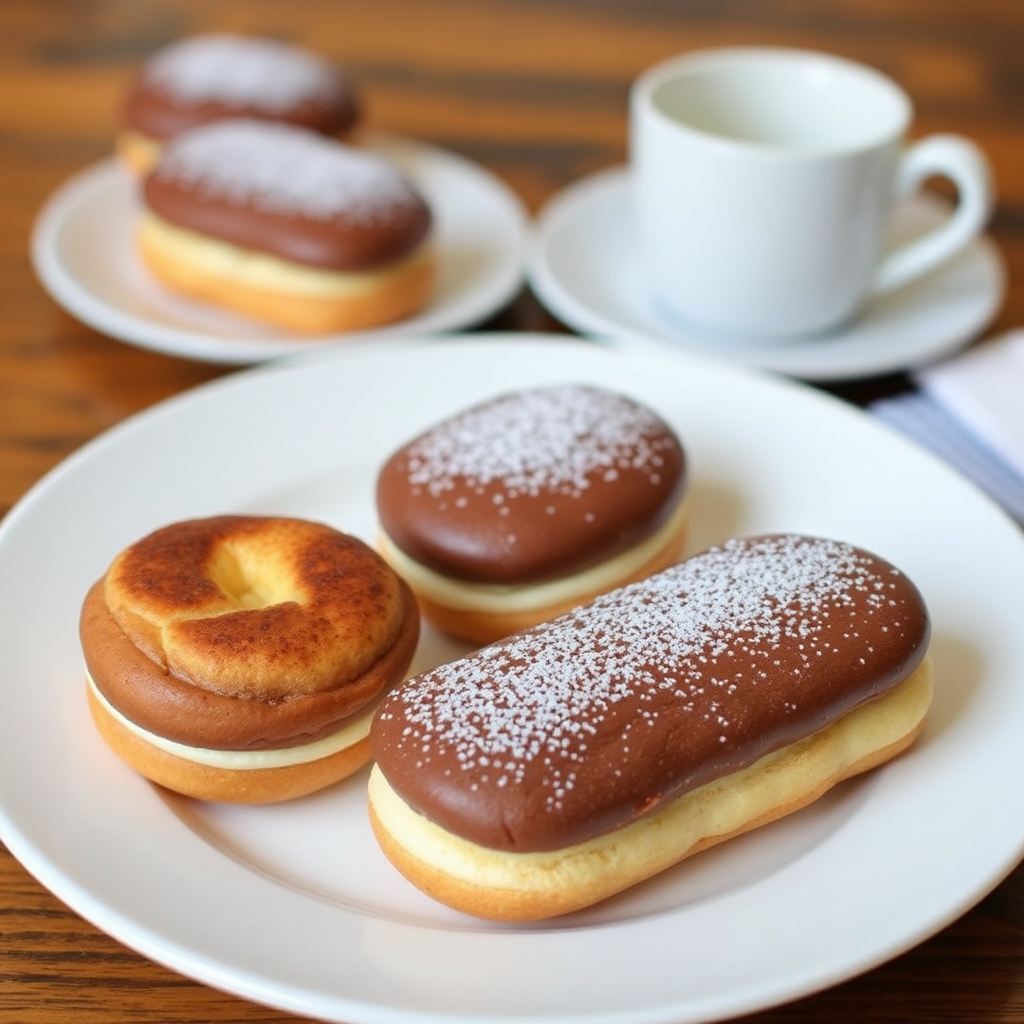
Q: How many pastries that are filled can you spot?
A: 5